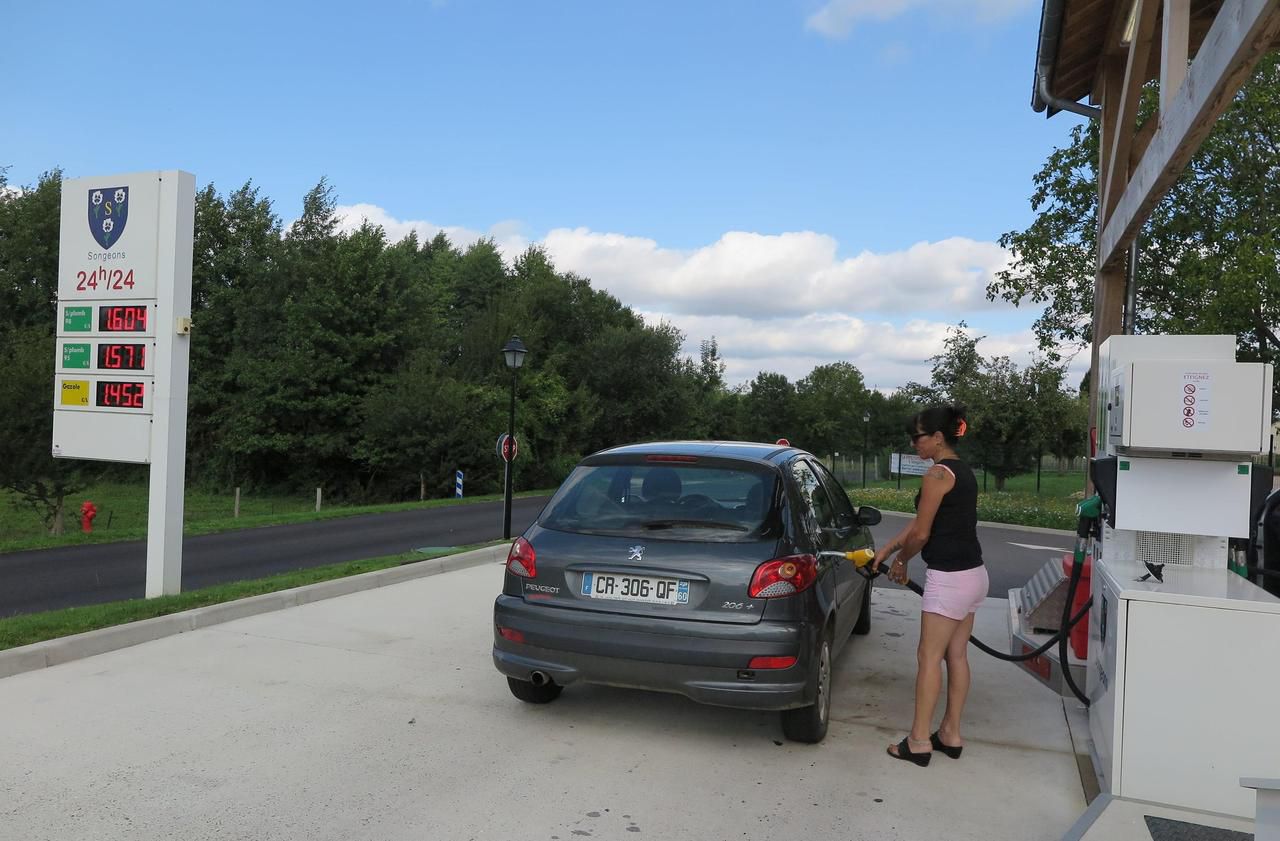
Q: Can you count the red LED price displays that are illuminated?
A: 3